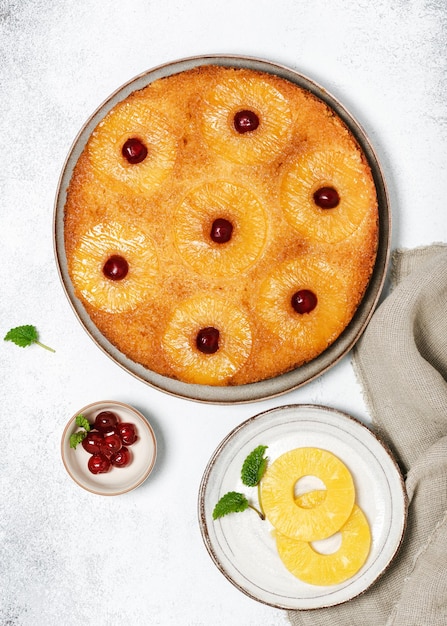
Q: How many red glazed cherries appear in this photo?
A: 14